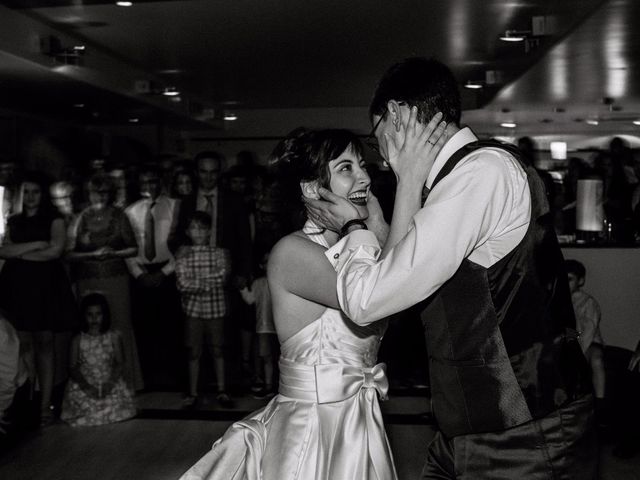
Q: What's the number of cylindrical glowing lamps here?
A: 2